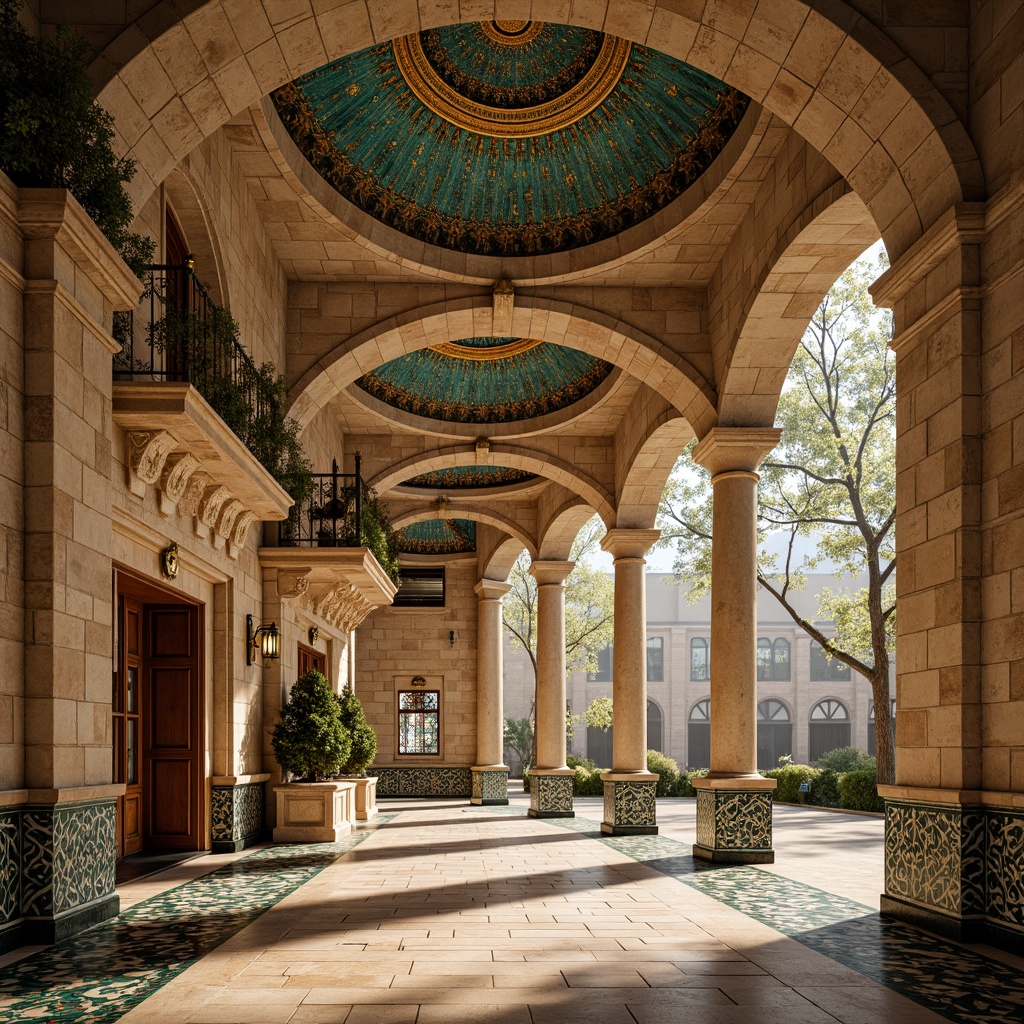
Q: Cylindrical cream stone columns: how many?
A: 4